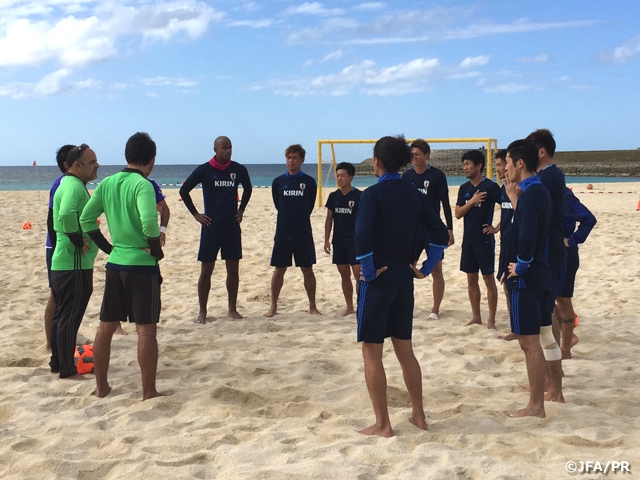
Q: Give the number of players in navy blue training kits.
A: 10